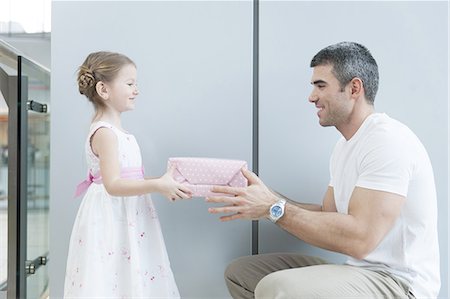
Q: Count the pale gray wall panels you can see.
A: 2